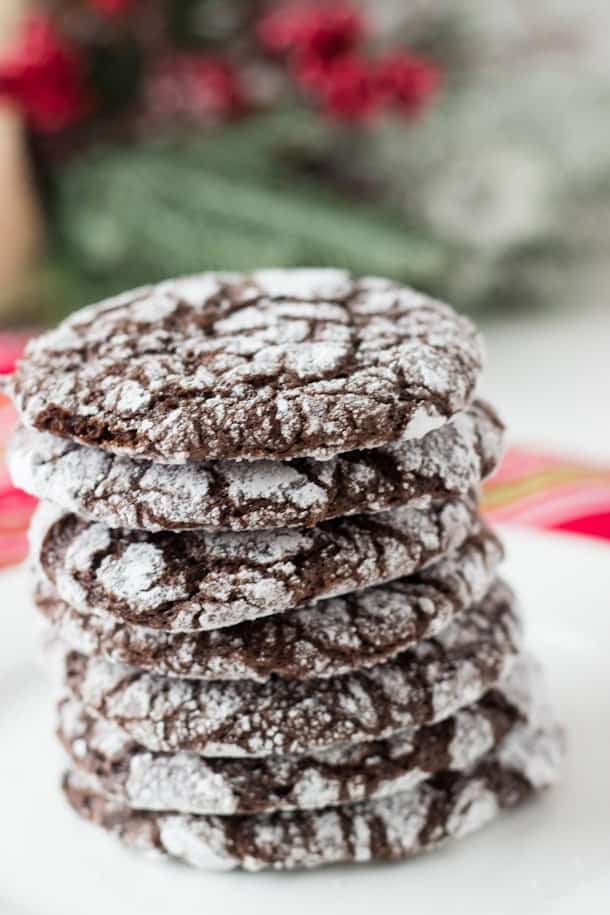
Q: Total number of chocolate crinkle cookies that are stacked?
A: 7